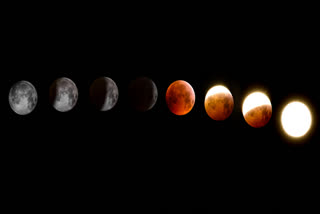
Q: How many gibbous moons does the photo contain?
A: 1